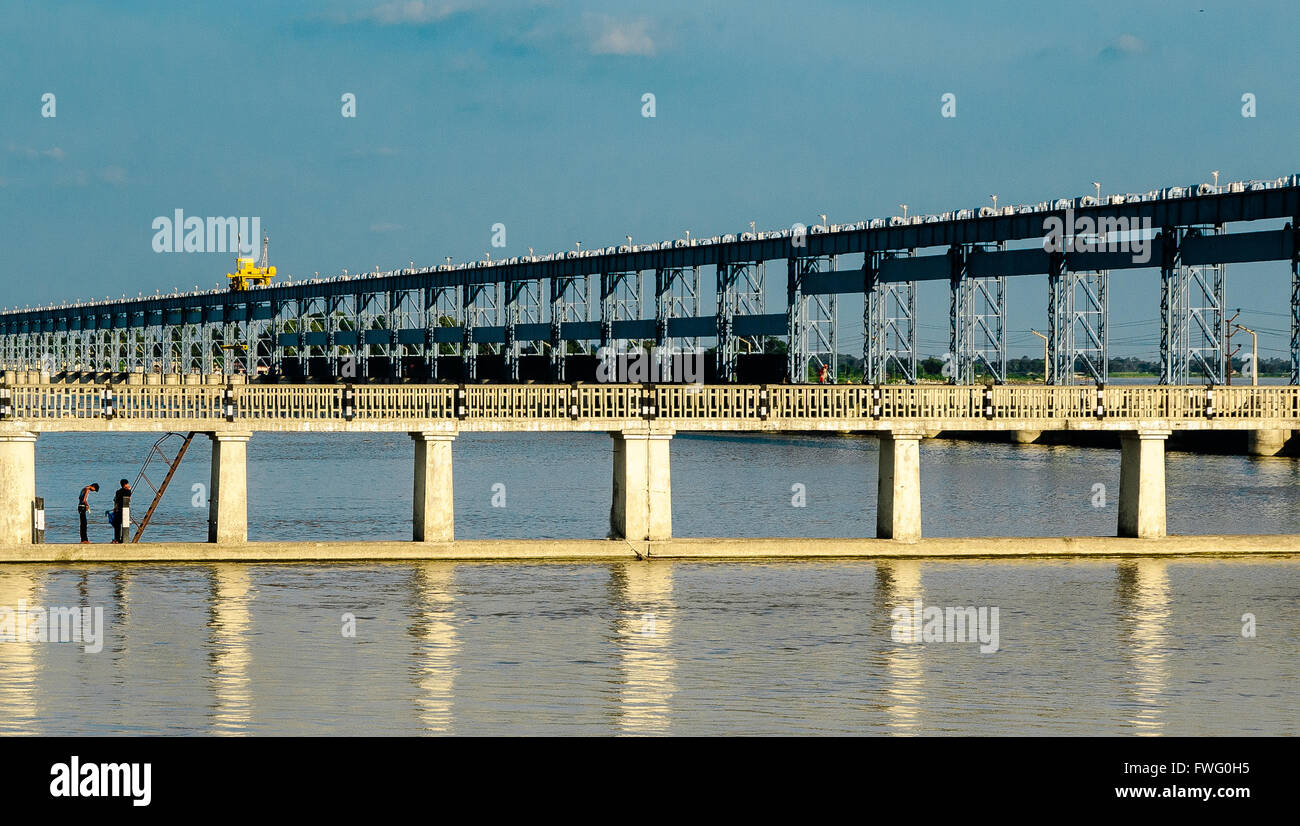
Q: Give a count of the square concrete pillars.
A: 6